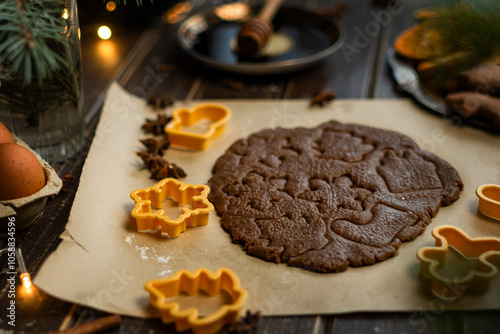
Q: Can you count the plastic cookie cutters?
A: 5